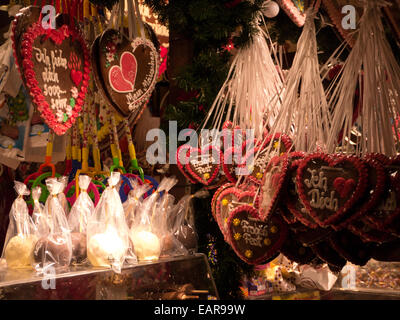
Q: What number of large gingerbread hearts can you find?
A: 2